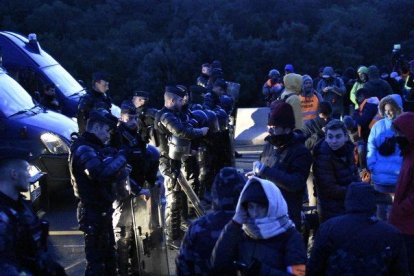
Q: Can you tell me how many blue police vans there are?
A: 2